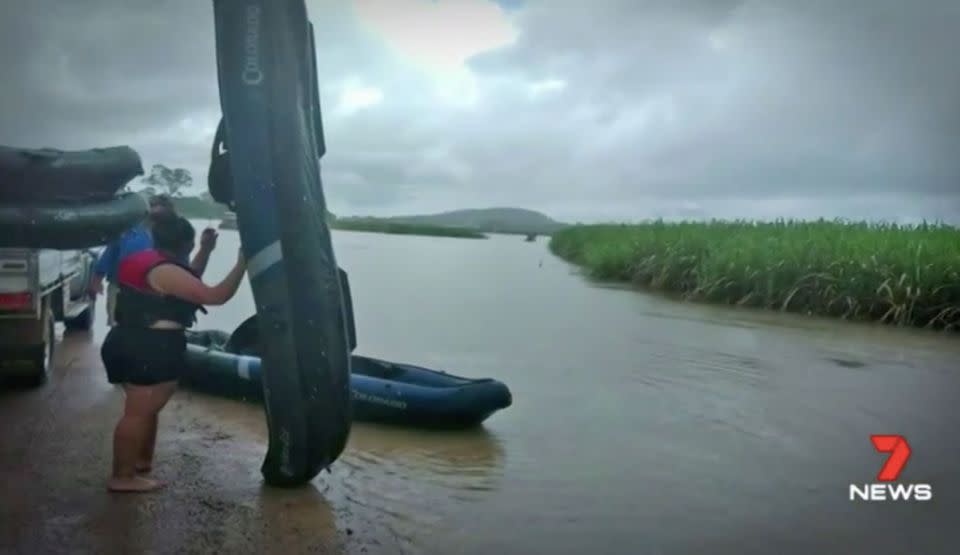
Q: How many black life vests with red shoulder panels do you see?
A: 1